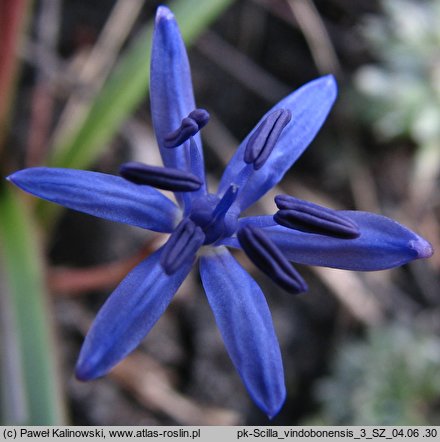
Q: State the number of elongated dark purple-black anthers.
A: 6